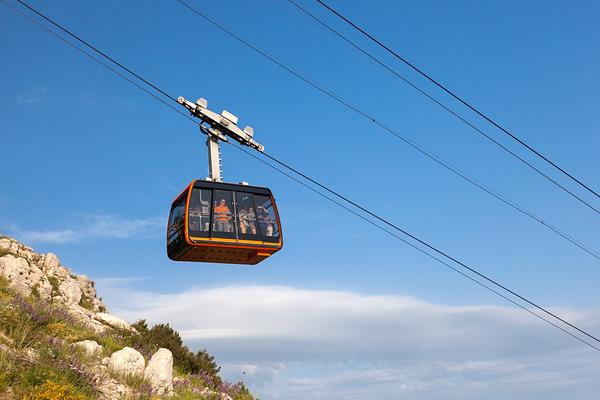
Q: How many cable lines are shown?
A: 5